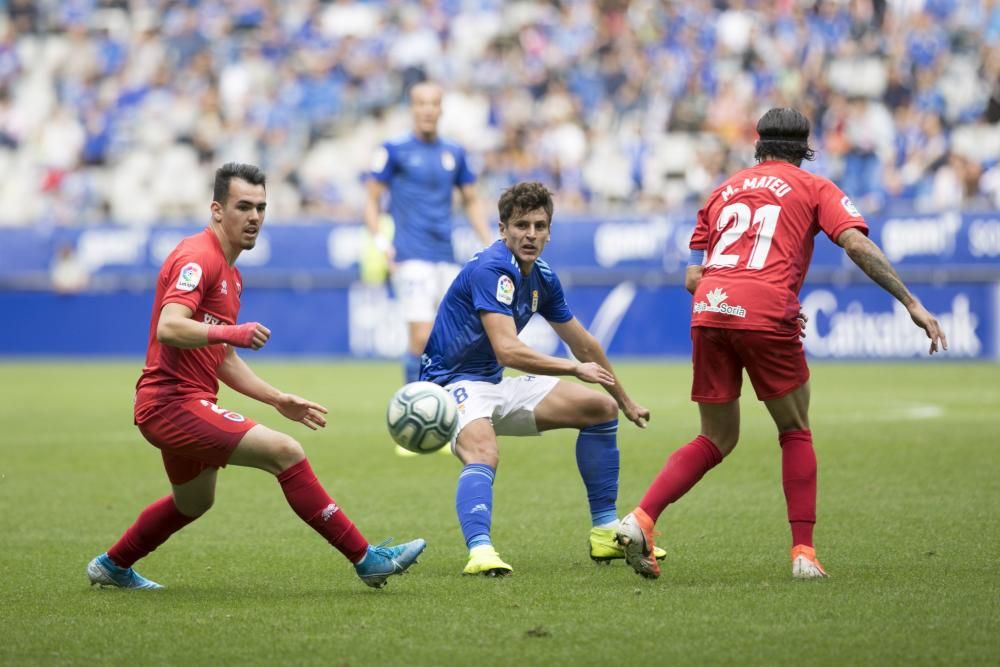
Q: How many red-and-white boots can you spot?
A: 2